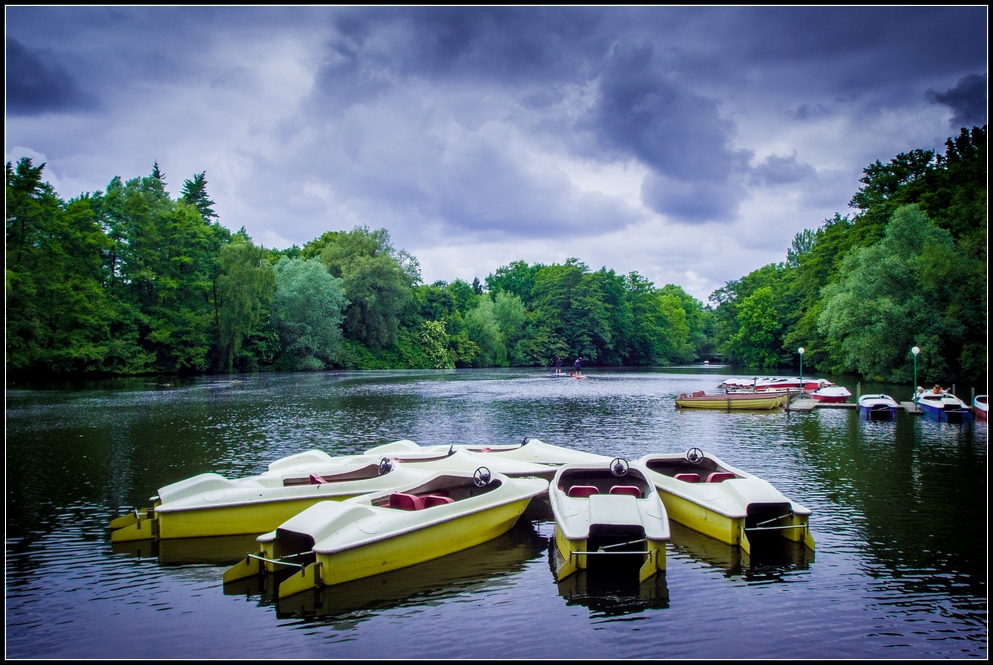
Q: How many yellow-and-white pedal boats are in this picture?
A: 6